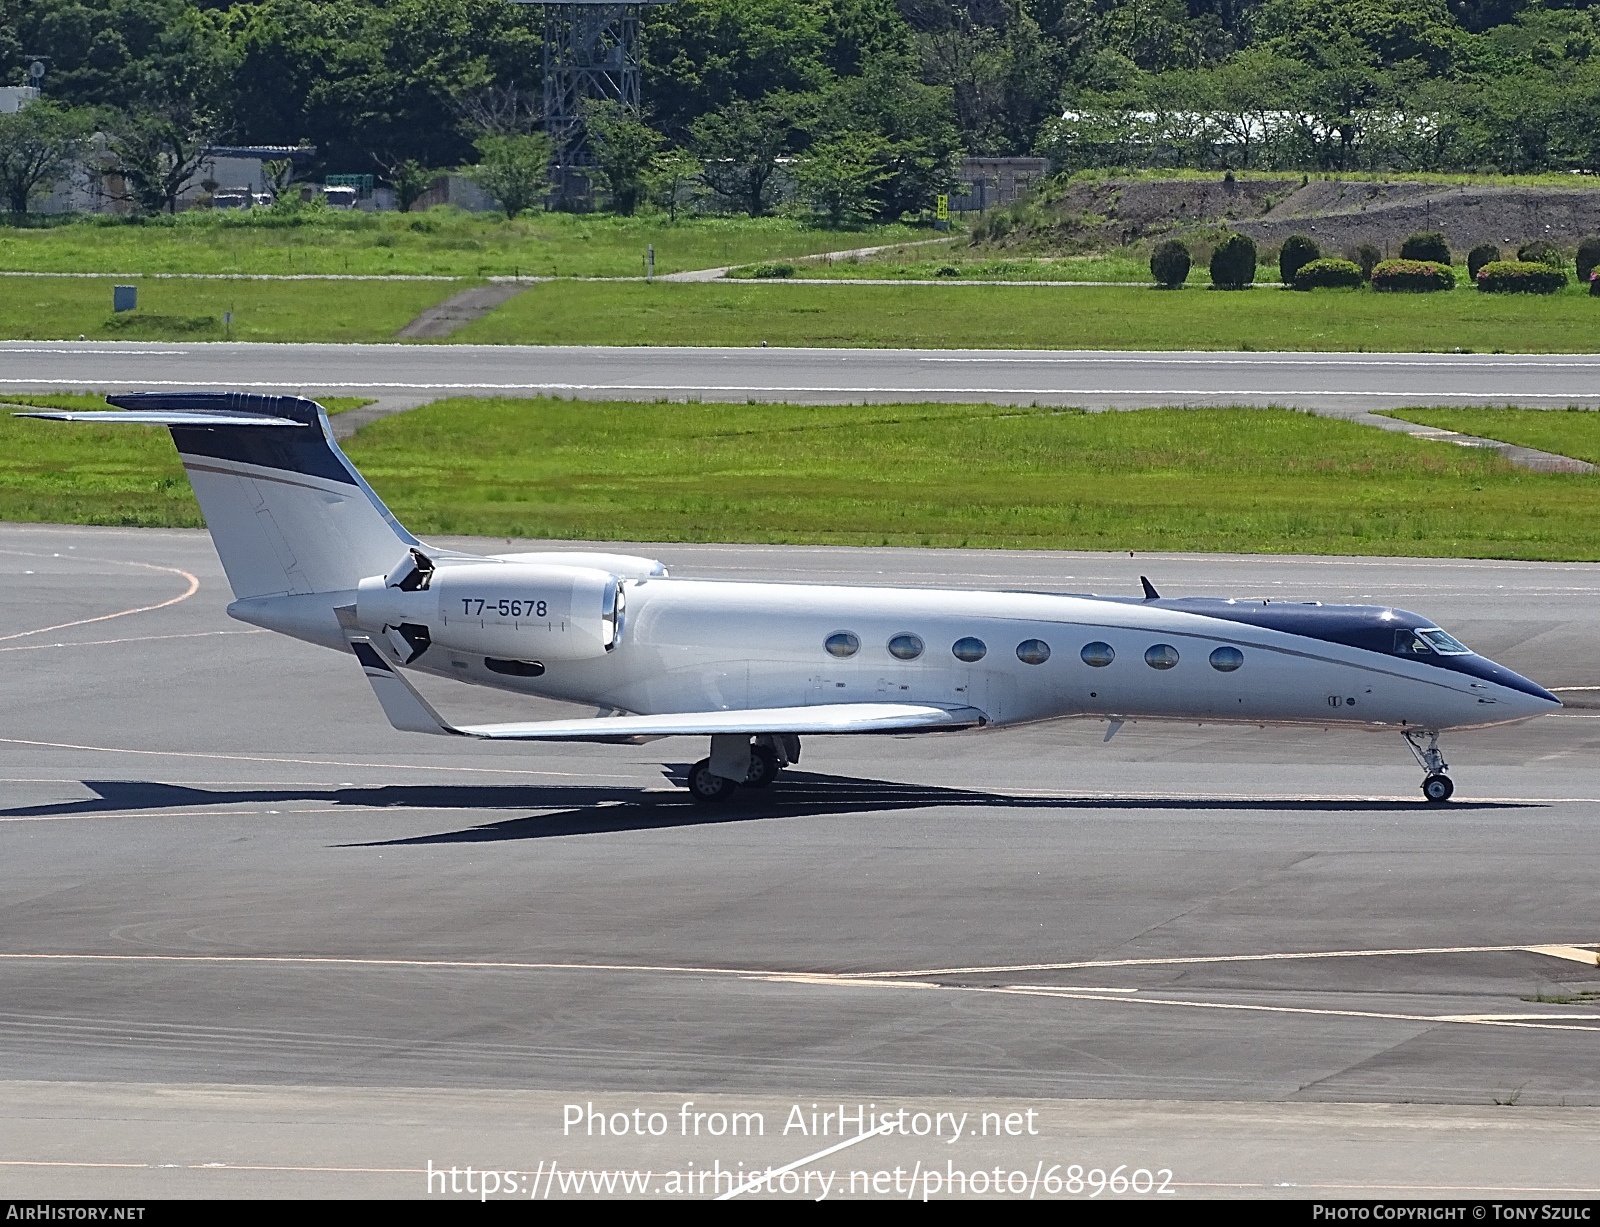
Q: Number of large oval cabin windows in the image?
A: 7